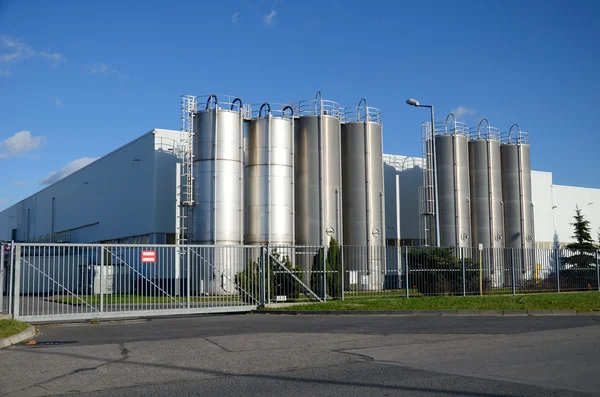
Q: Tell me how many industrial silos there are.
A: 7